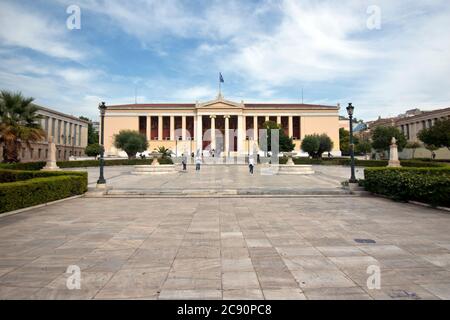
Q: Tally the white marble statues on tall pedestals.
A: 2